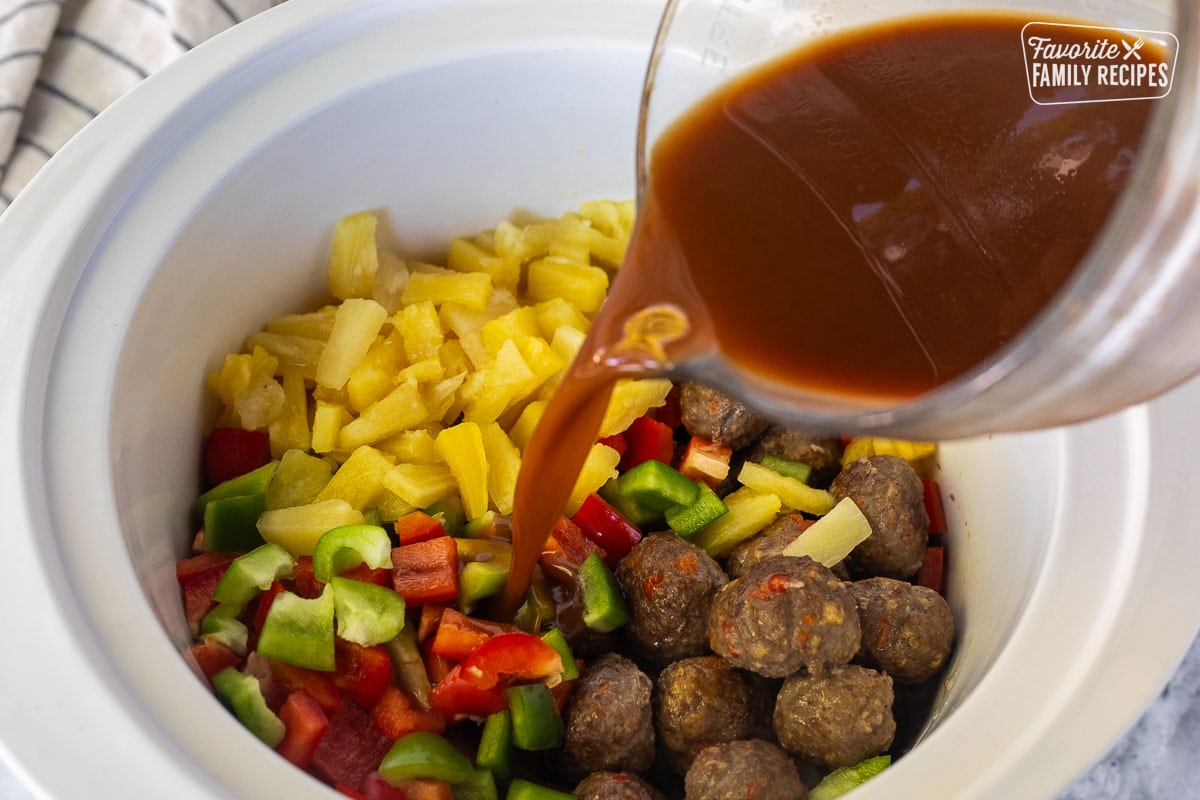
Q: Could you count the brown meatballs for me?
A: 12